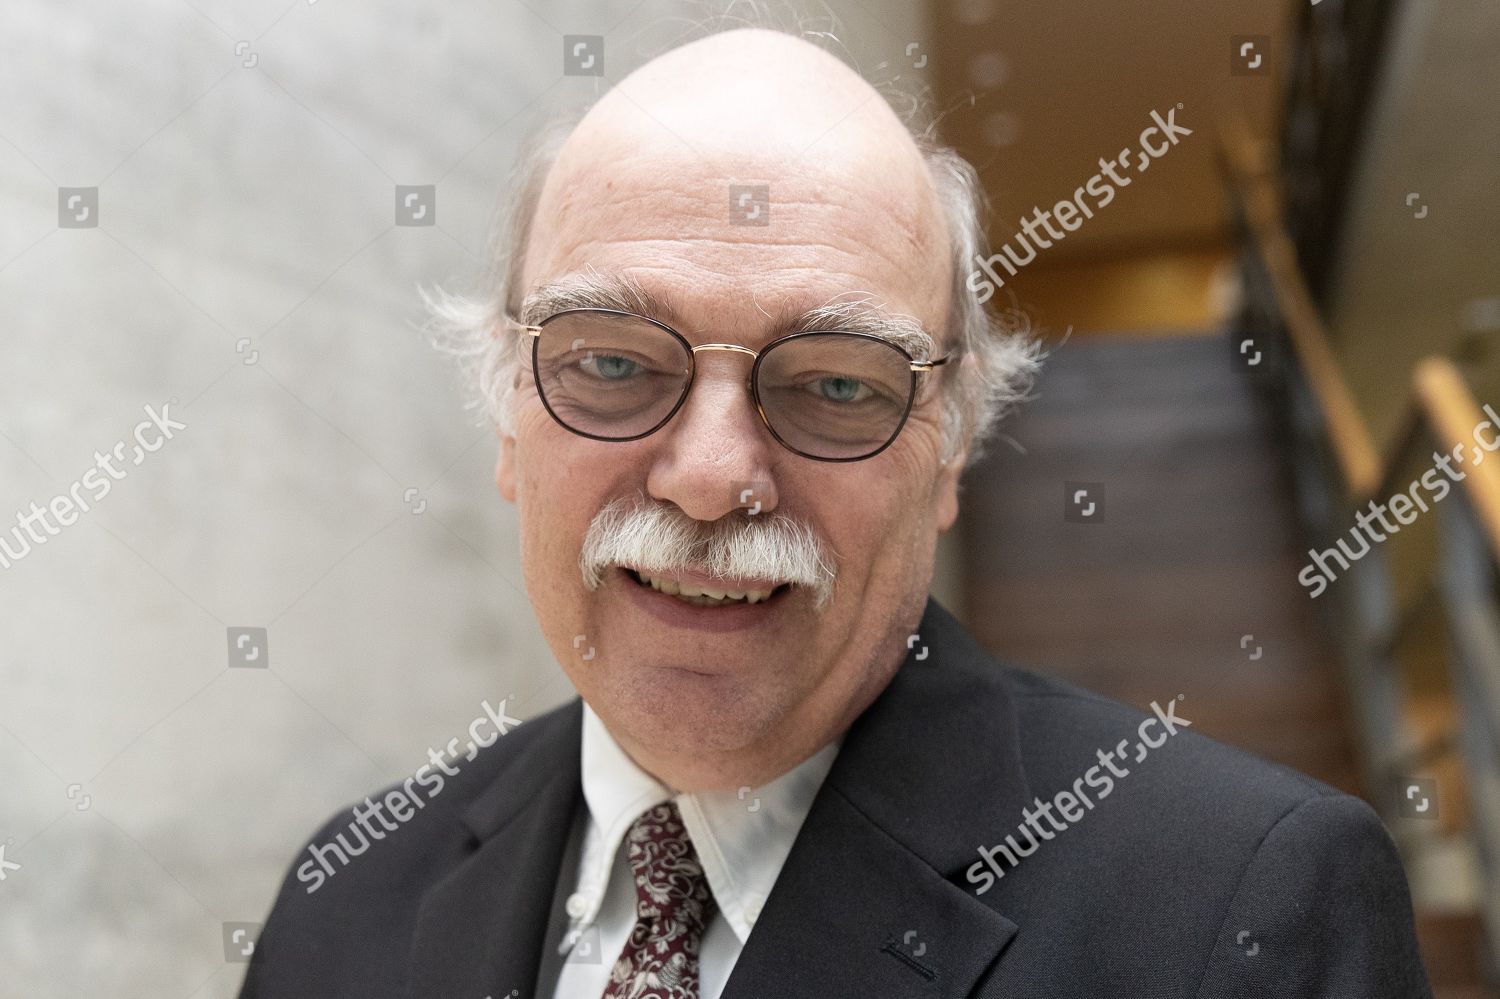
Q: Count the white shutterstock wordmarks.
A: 5